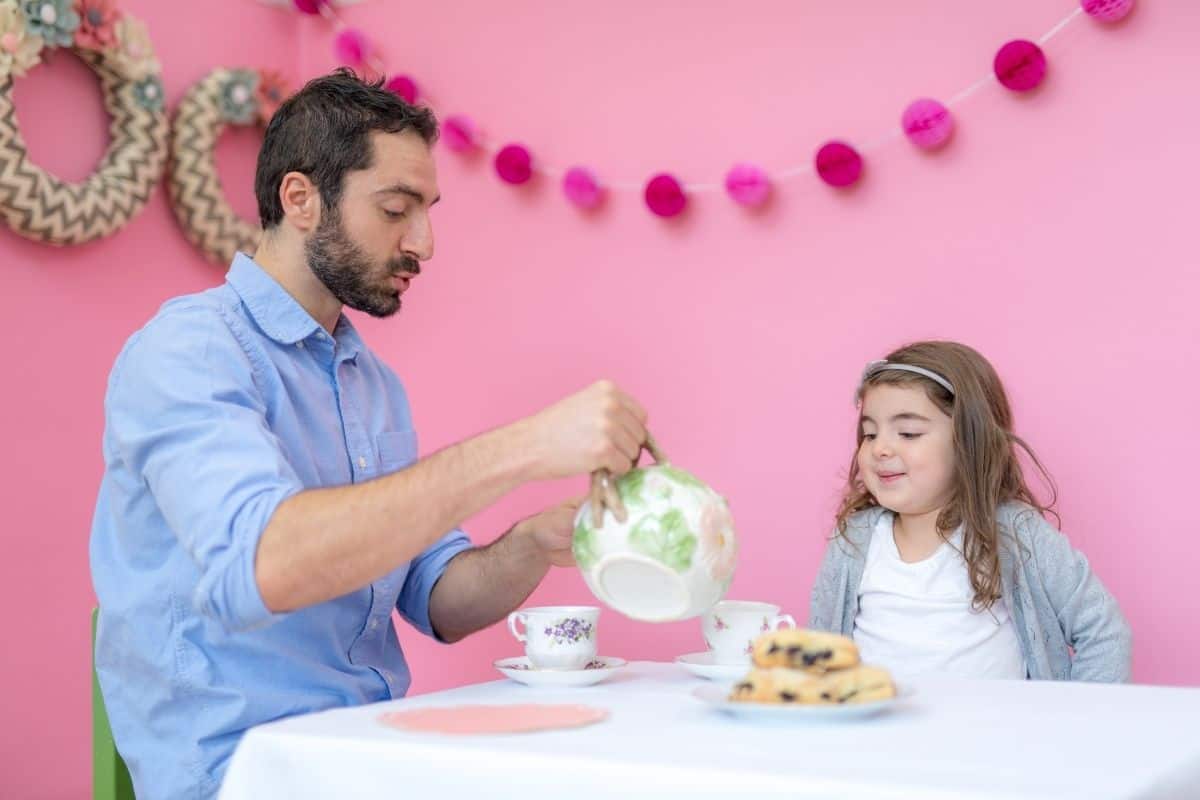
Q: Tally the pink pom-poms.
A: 12